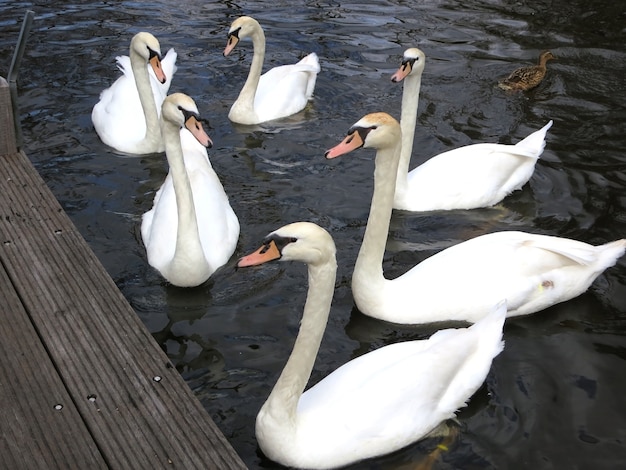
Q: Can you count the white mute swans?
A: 6